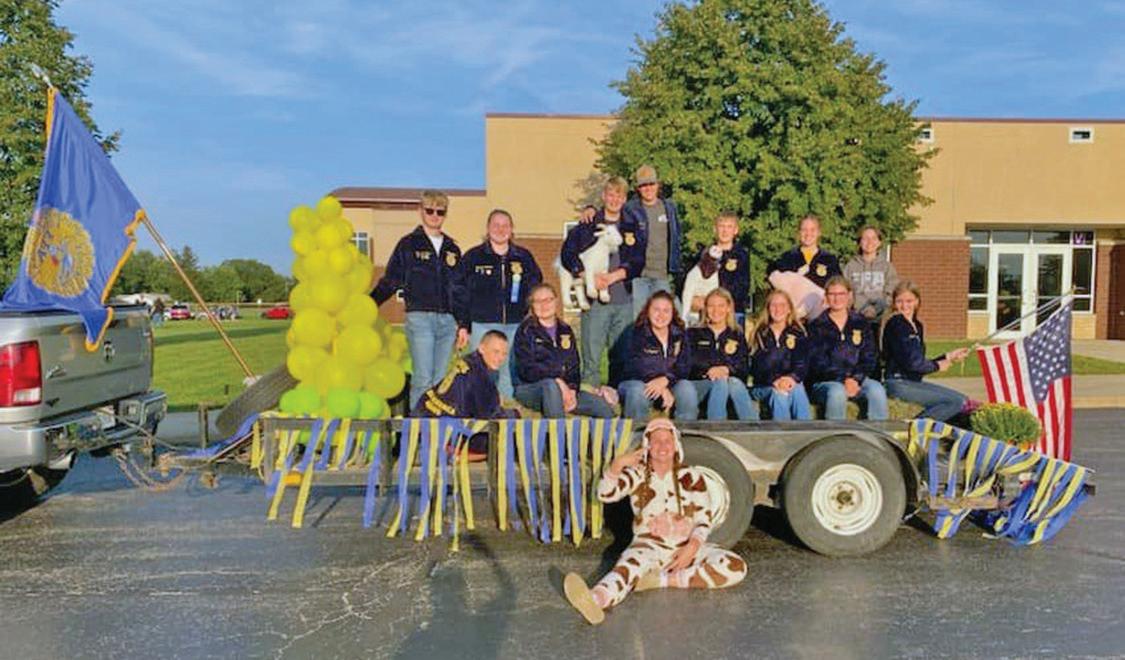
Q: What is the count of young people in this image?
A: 15